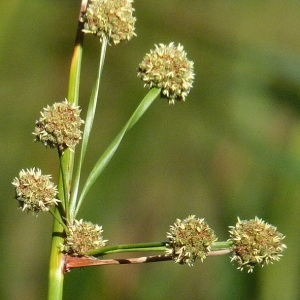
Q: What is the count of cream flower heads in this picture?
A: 7